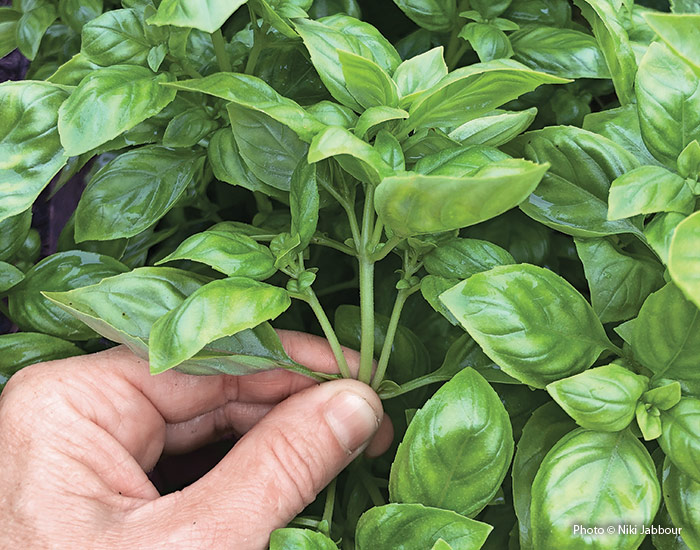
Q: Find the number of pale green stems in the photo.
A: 3